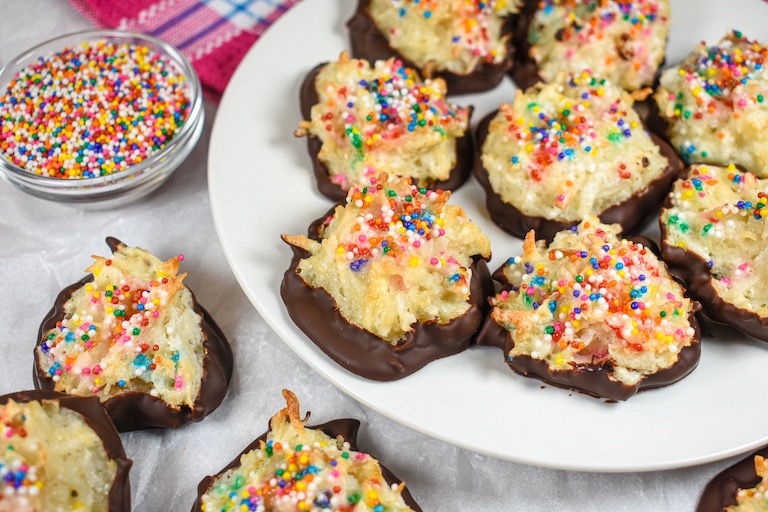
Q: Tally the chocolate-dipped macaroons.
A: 12